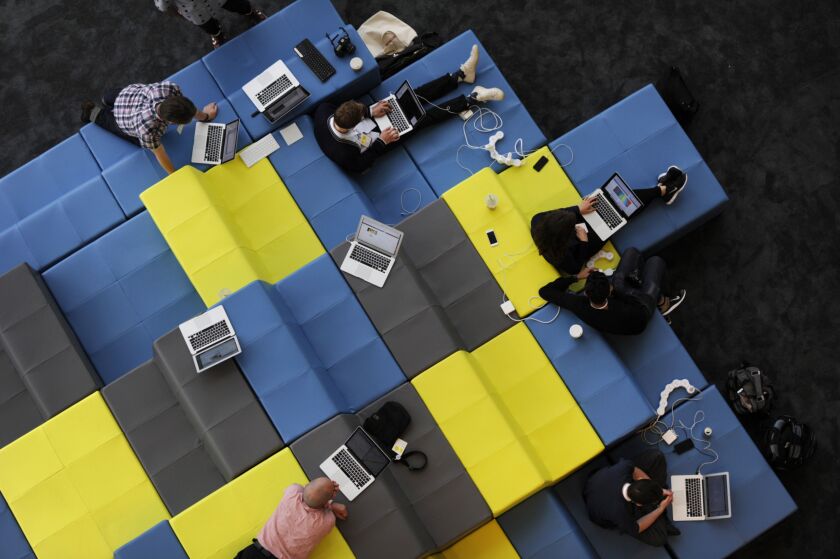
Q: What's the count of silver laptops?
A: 8